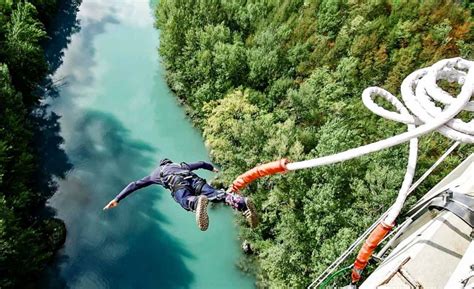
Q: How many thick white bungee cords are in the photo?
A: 1